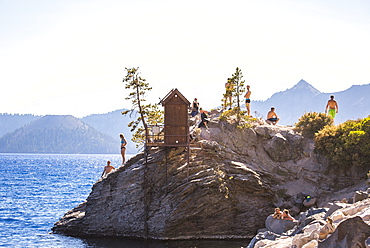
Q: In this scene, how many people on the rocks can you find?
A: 10